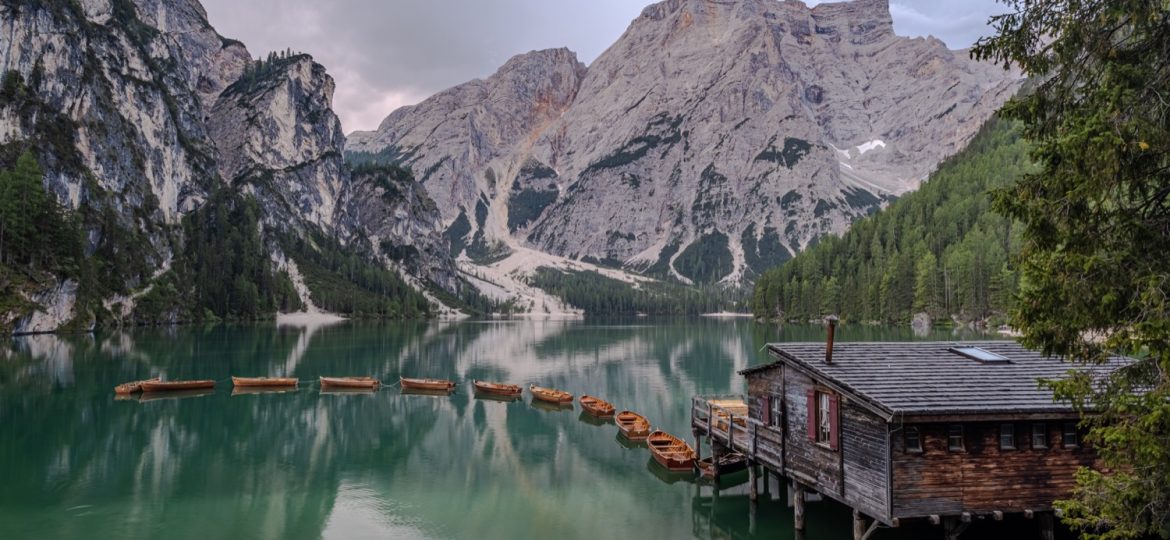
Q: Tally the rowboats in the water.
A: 11